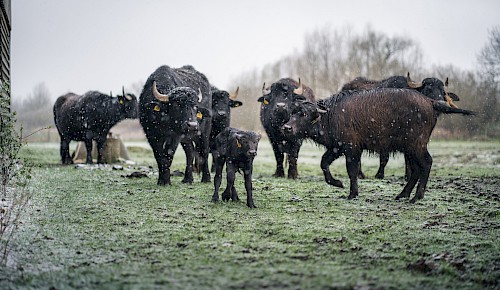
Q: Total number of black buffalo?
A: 7